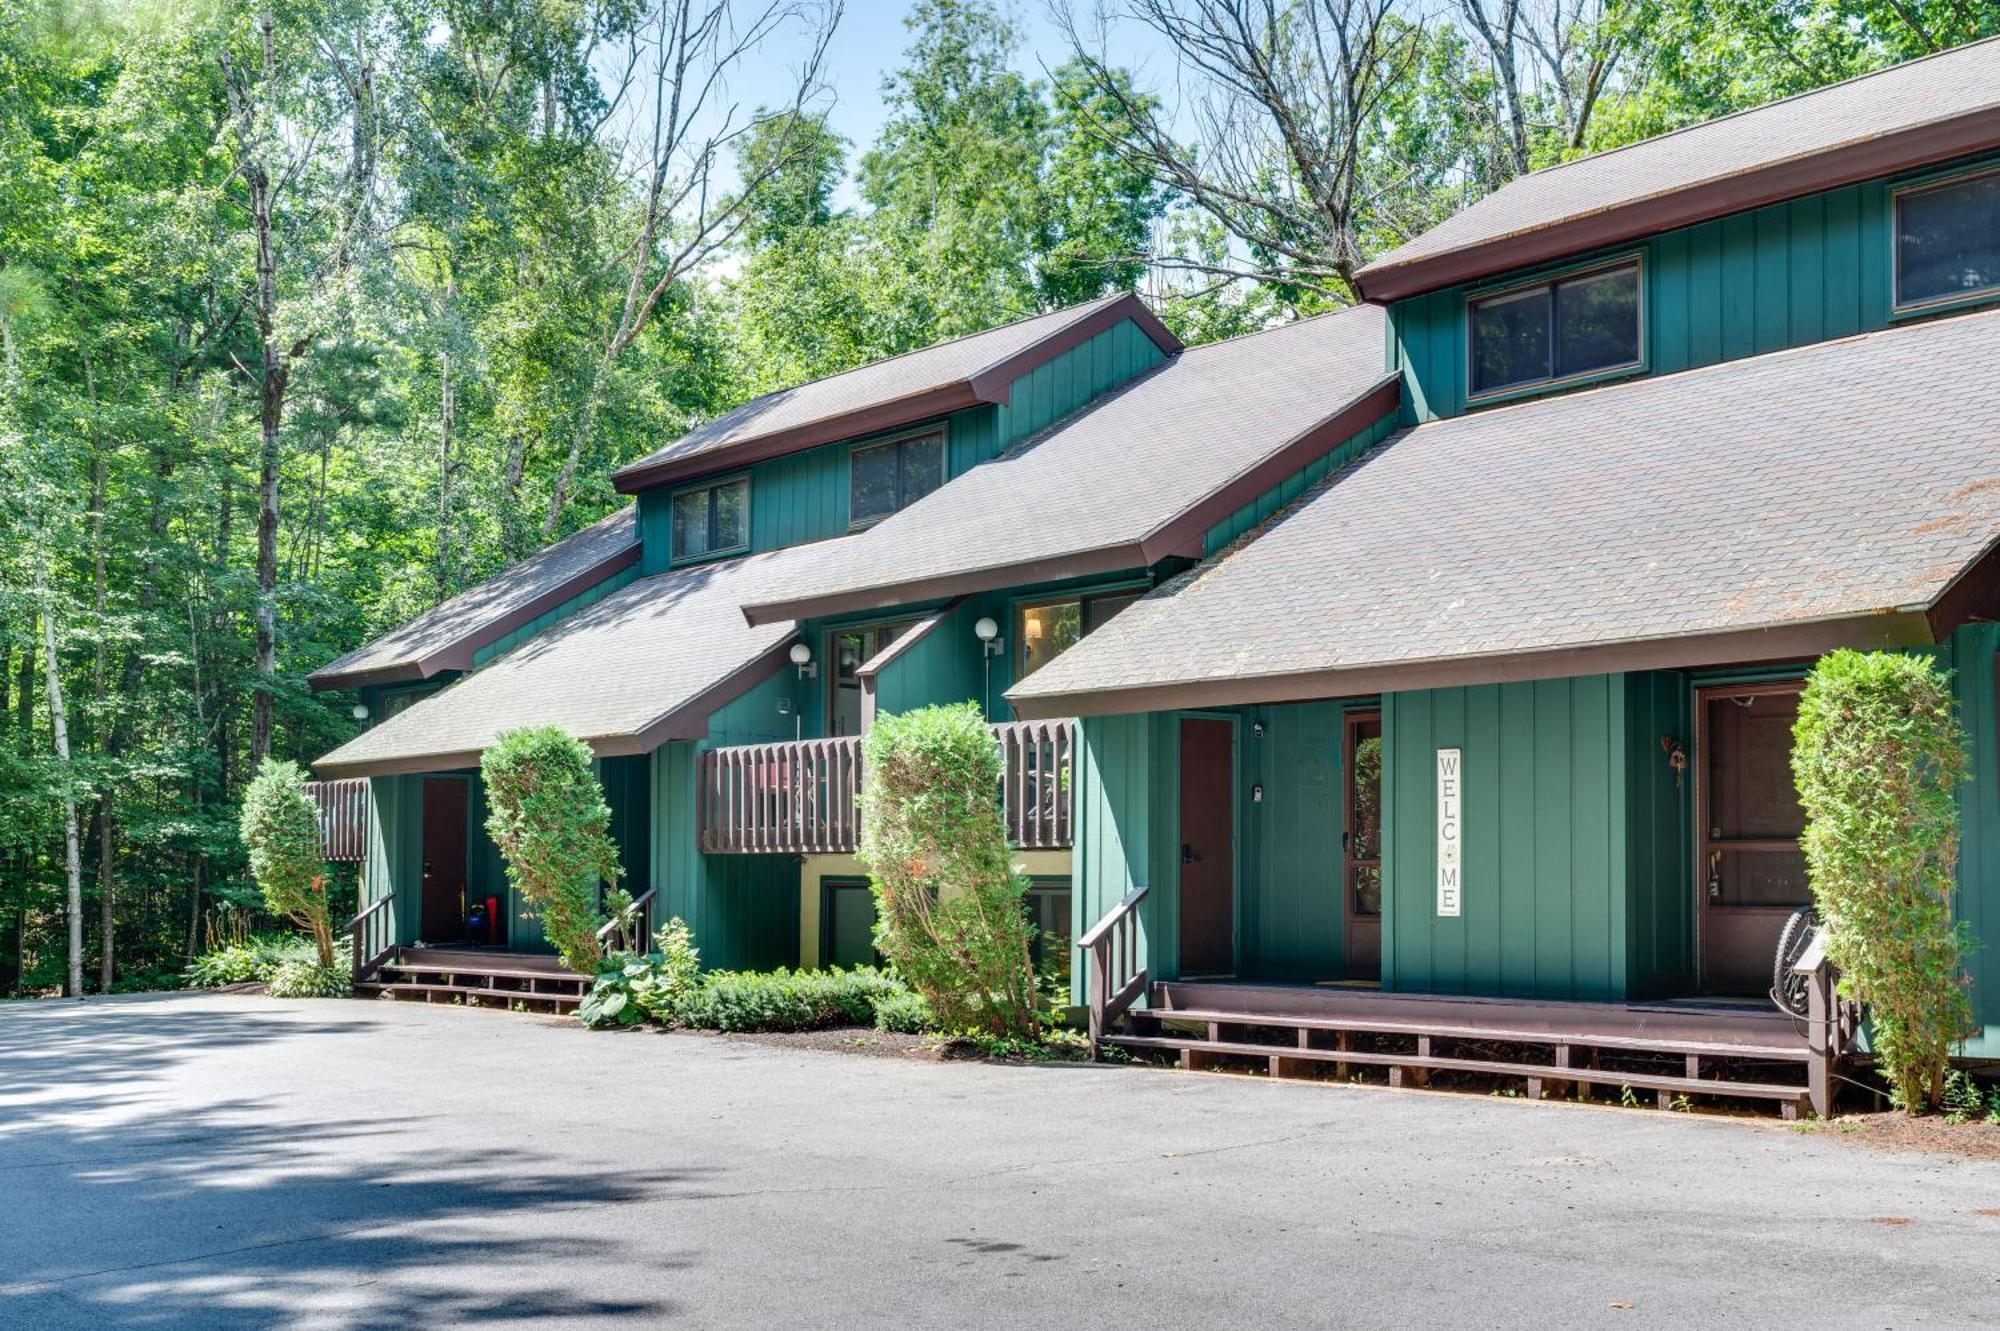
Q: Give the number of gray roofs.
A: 6